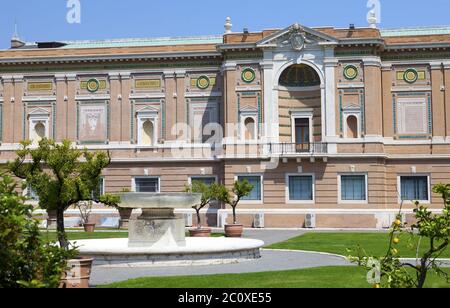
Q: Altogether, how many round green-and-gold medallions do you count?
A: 5